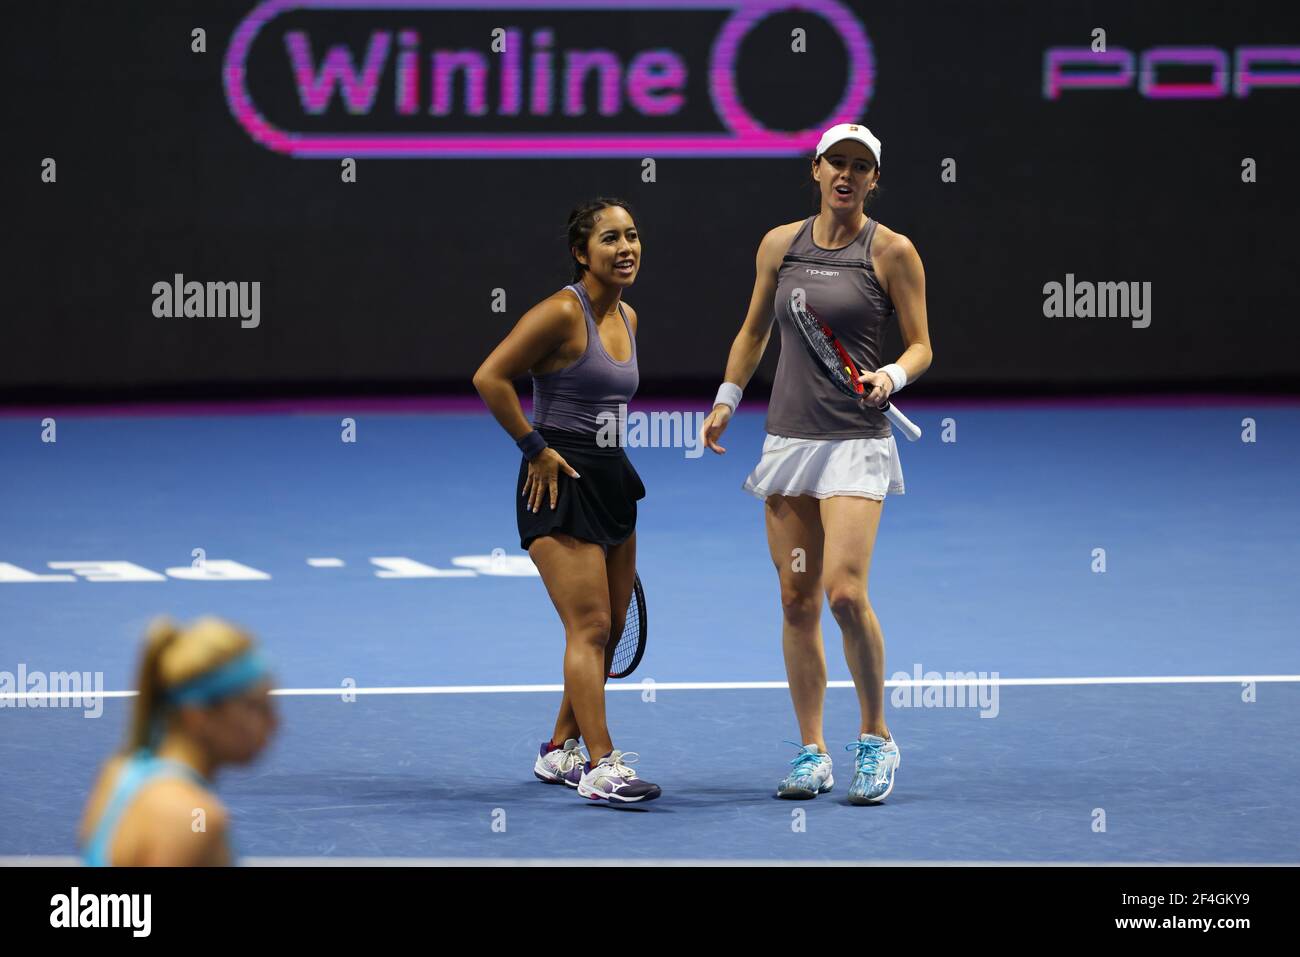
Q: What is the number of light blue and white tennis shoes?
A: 2